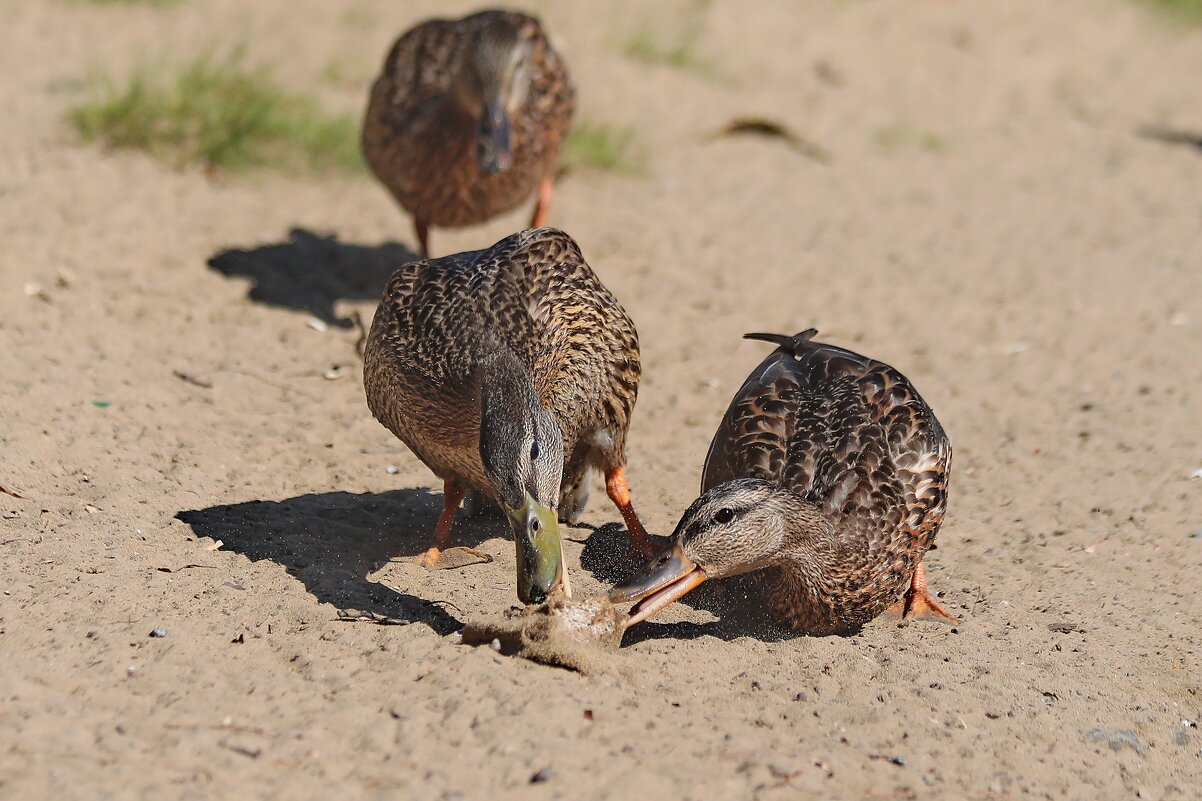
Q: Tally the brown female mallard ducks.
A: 3